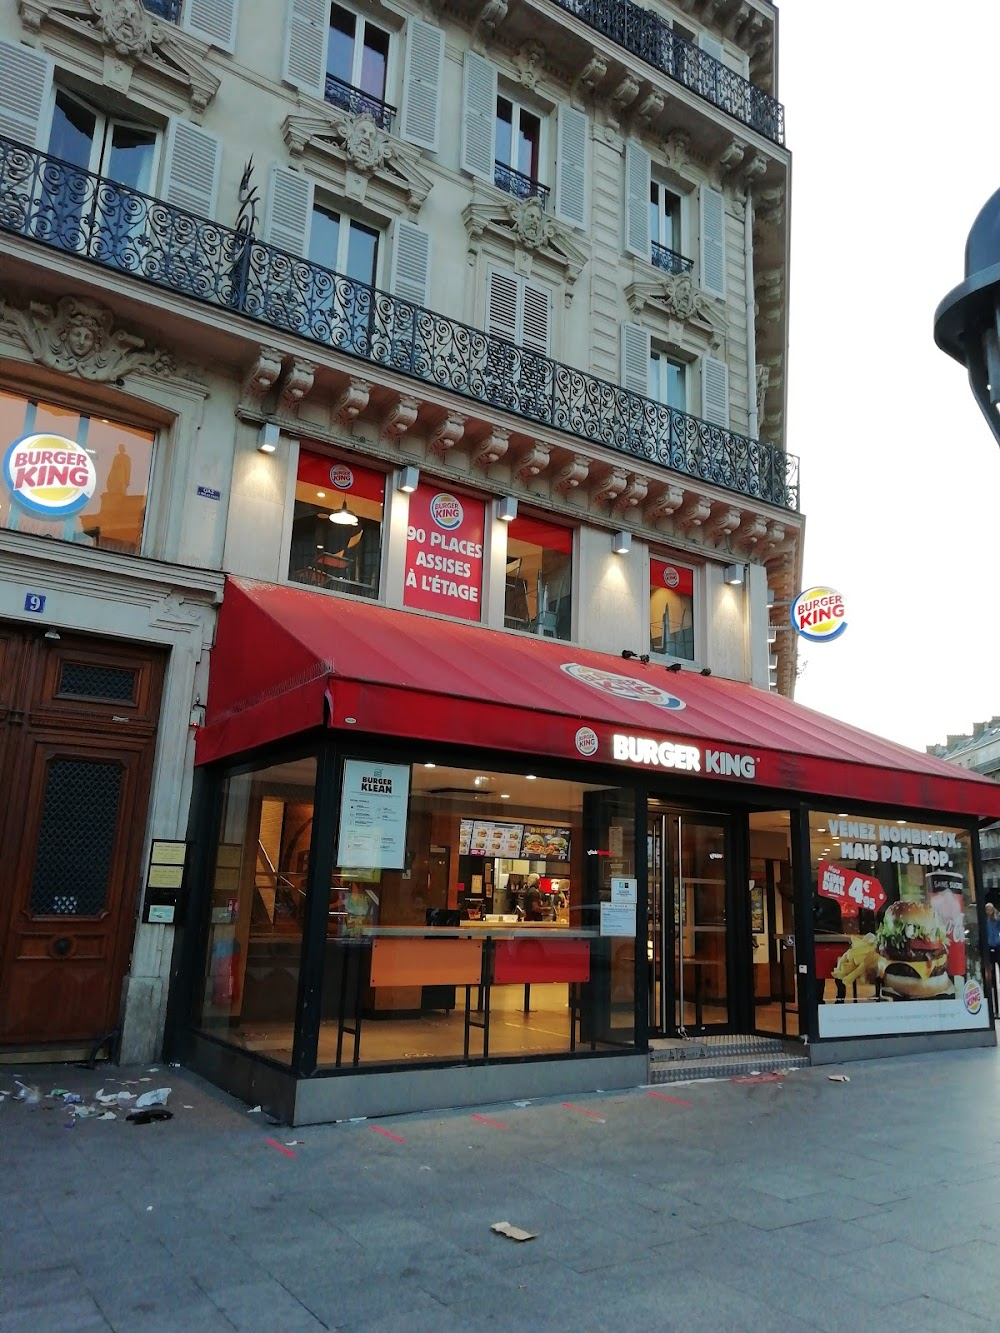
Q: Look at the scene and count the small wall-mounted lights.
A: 5